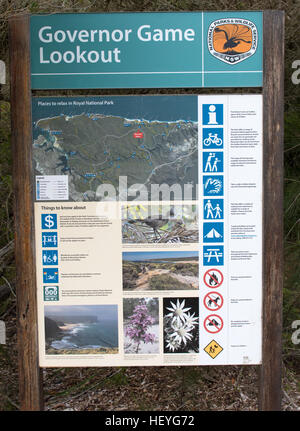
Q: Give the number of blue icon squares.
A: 11